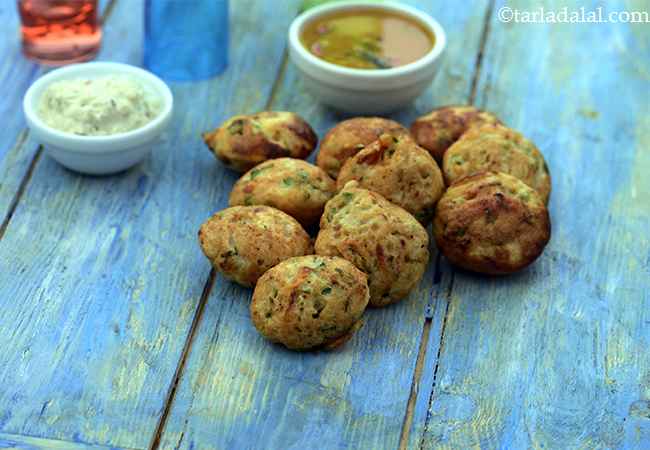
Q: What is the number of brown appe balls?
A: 10